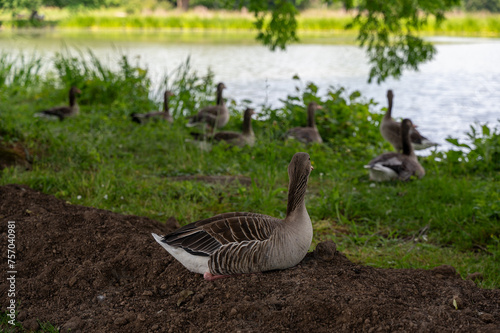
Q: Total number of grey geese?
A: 8